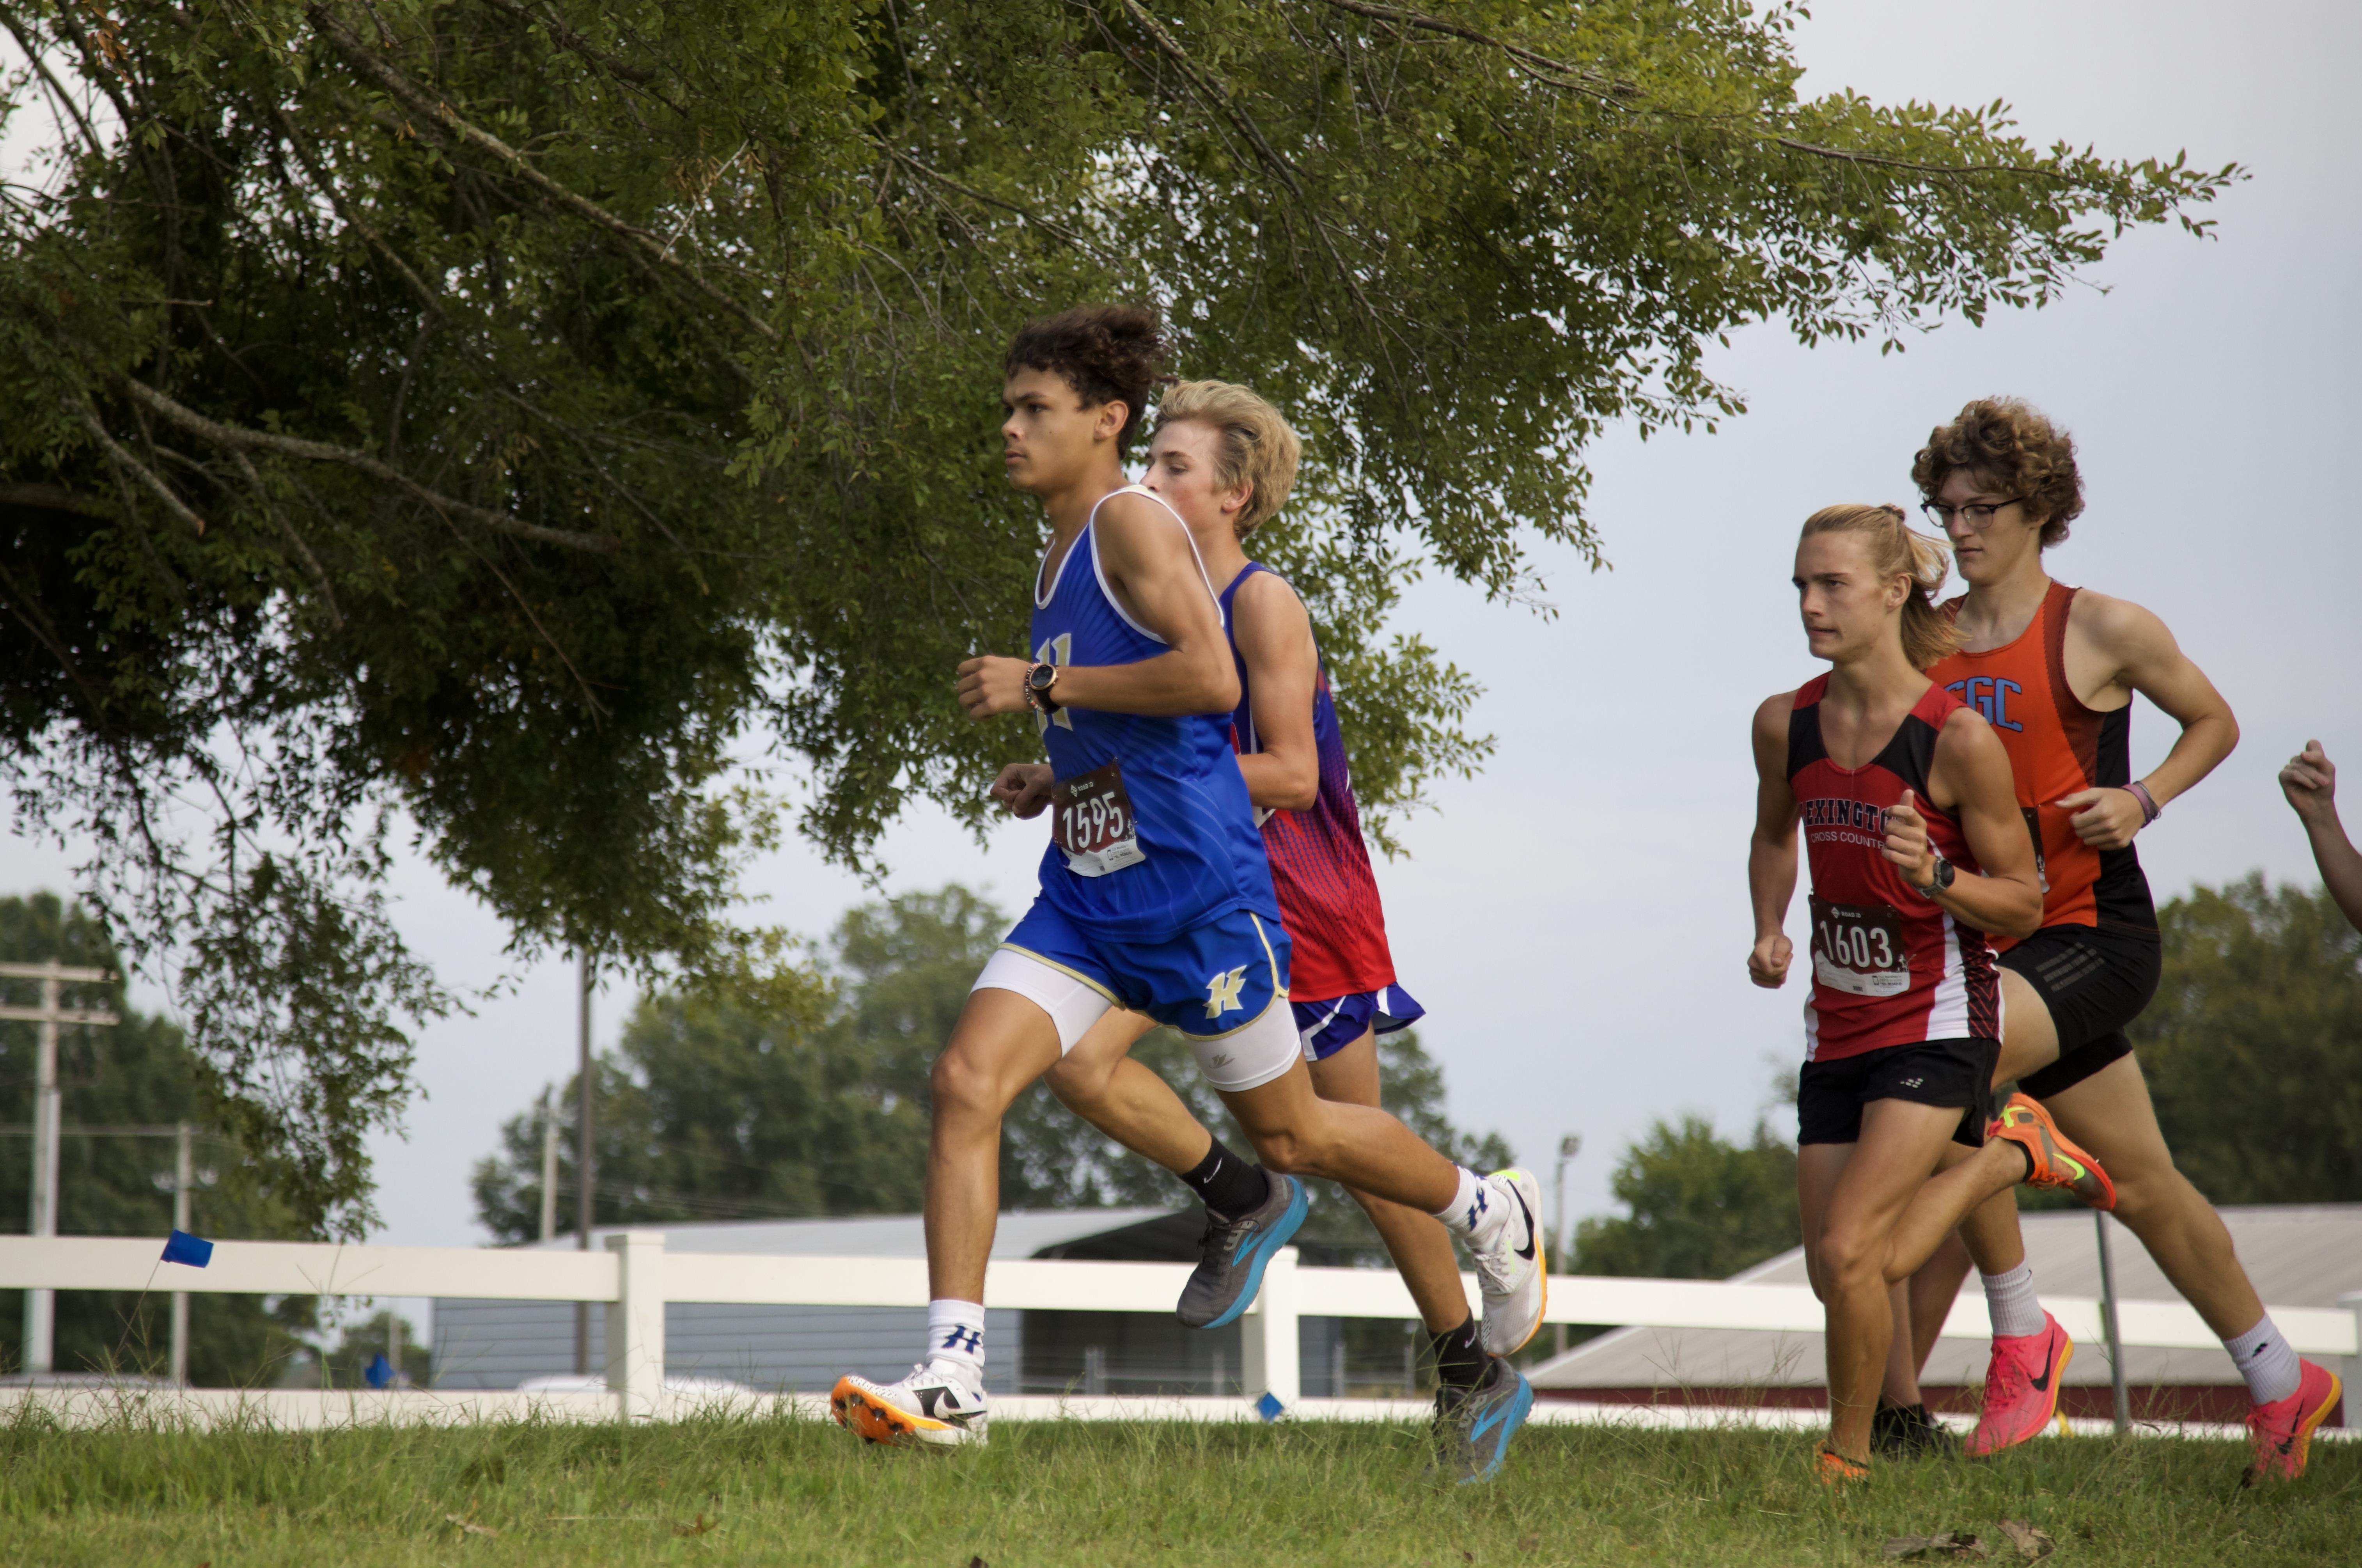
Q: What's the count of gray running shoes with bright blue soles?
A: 2